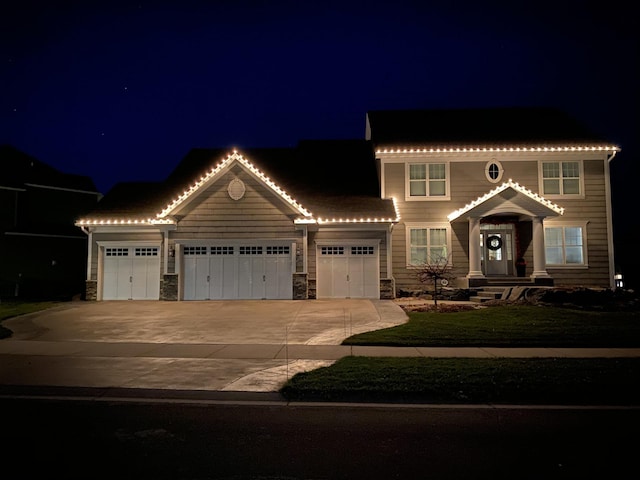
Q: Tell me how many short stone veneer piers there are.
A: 4